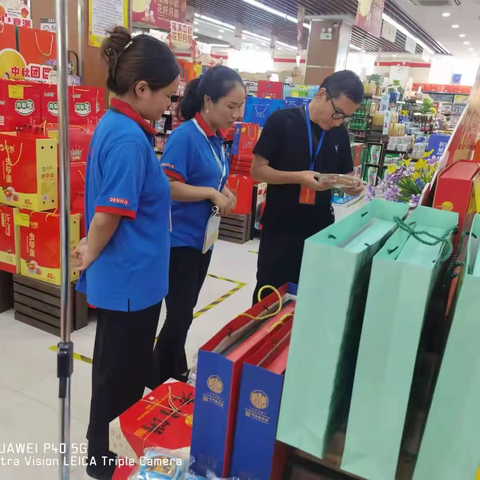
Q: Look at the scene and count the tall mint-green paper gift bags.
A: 3